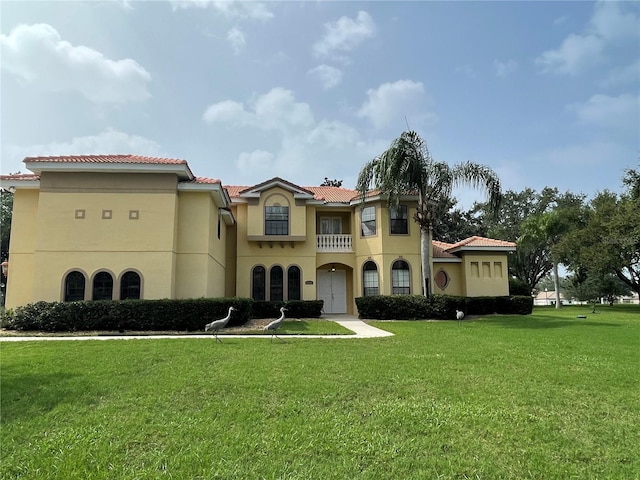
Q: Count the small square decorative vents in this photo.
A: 3